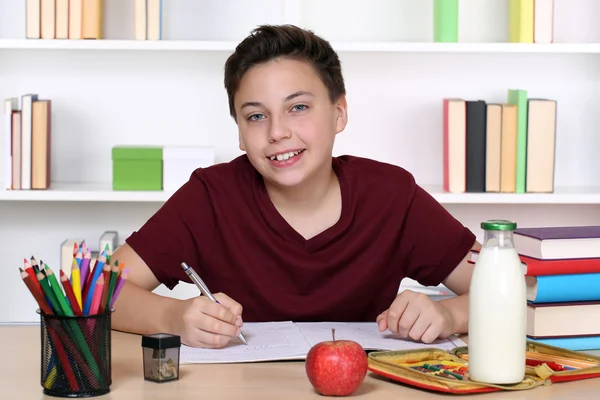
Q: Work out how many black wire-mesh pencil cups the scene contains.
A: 1